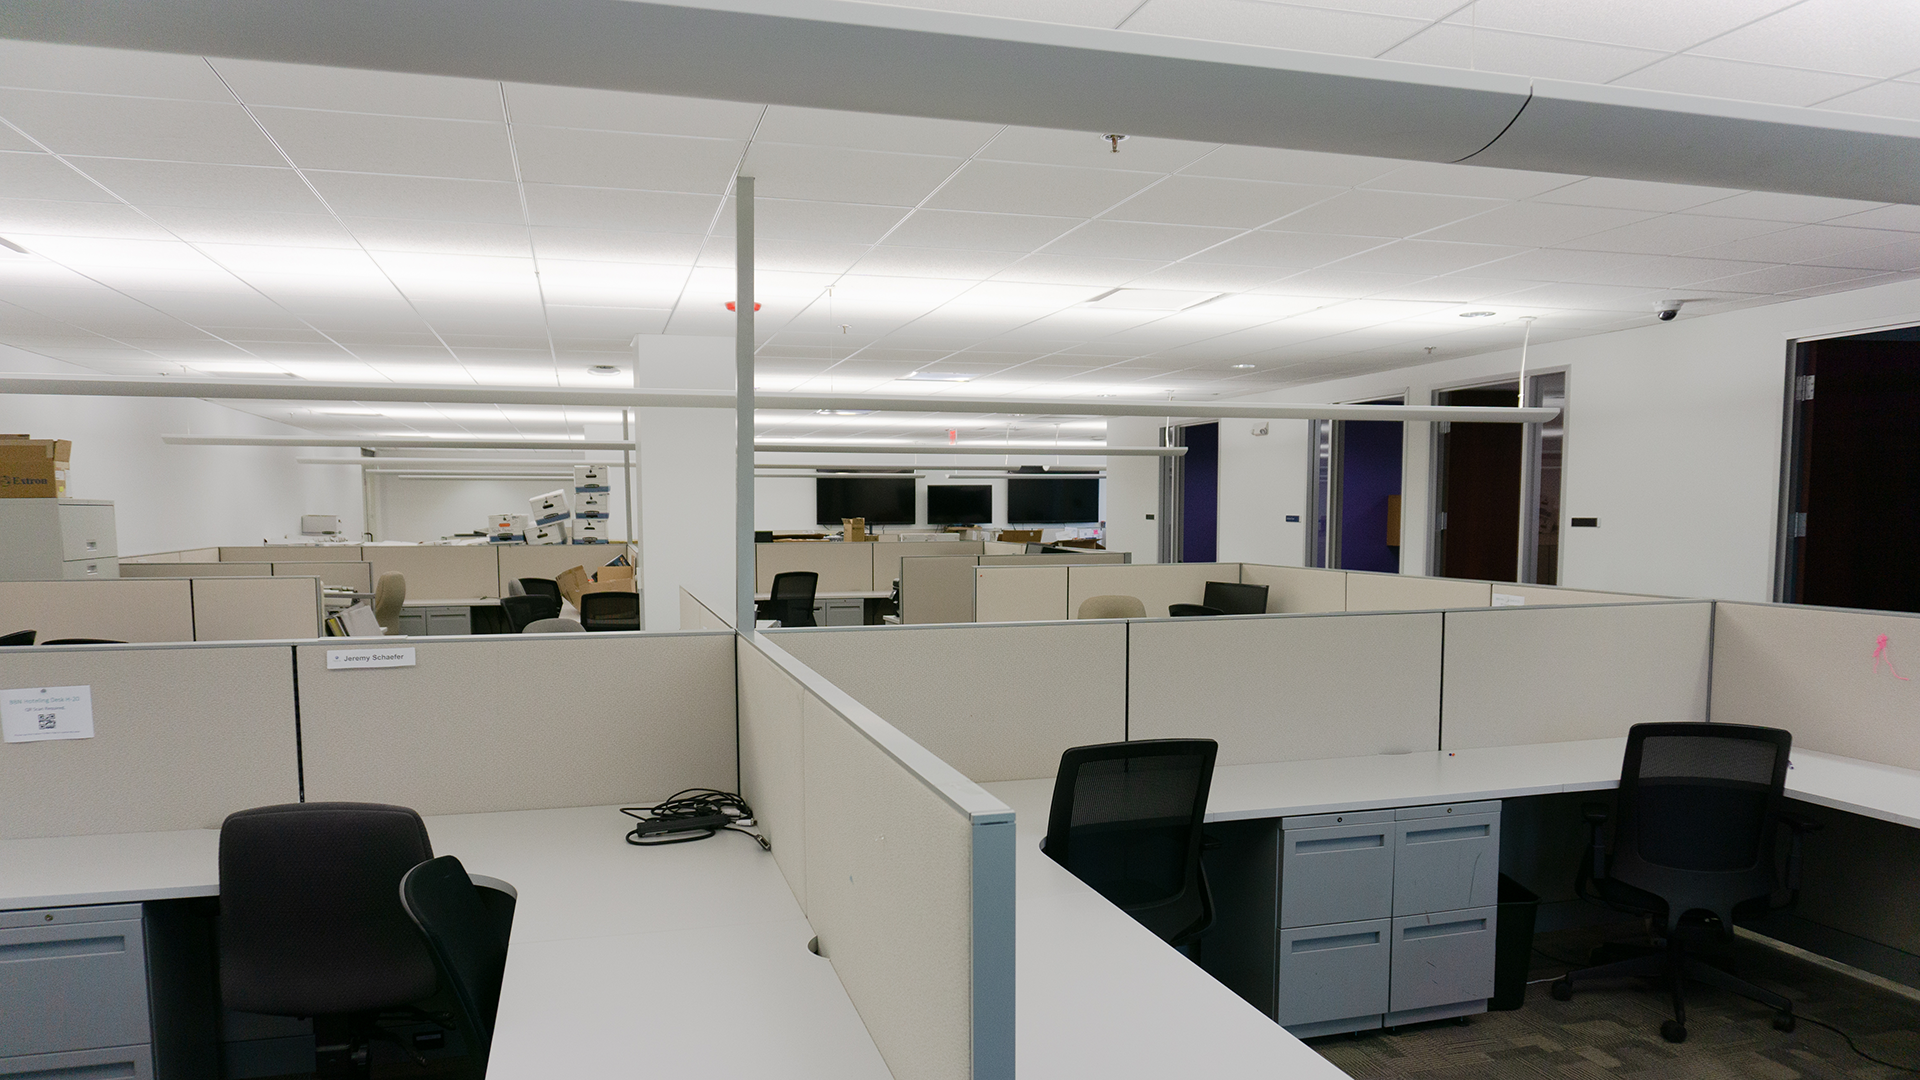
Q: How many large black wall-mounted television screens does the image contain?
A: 3